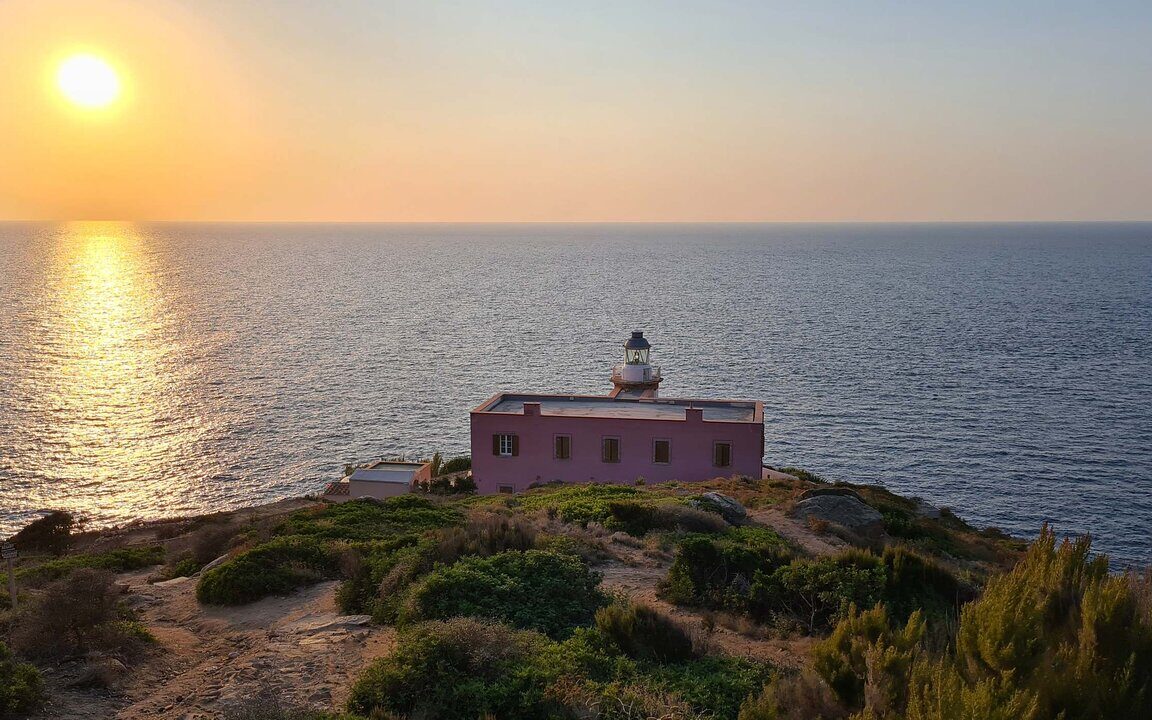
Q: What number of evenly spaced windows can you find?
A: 5